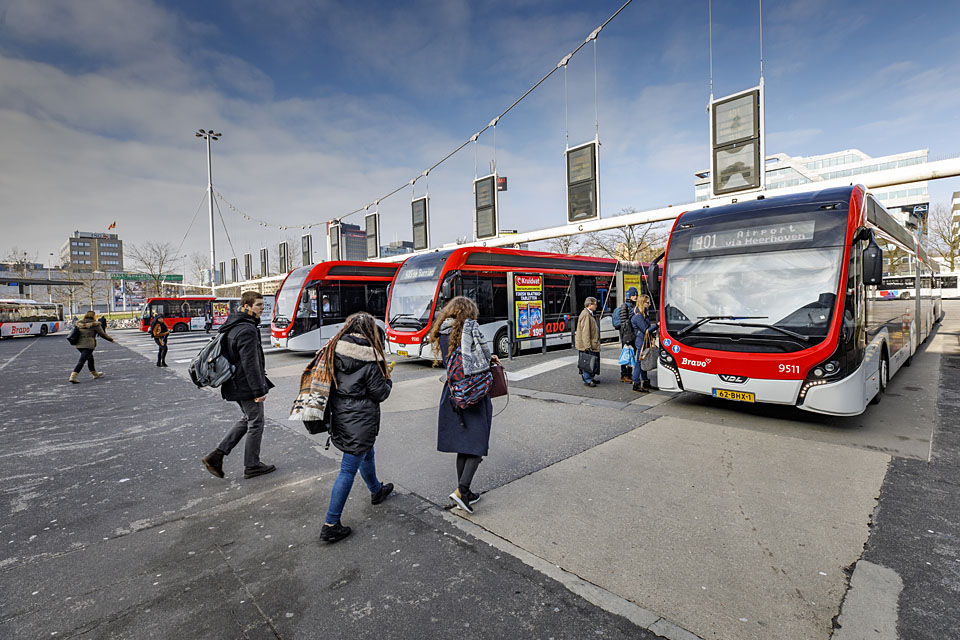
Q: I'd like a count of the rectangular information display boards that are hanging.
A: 12